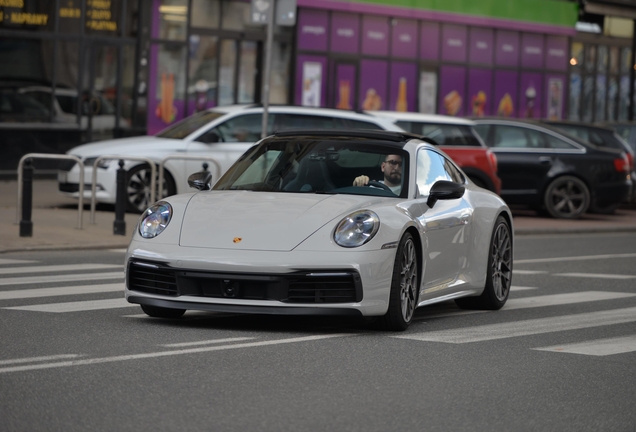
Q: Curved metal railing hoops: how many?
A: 3